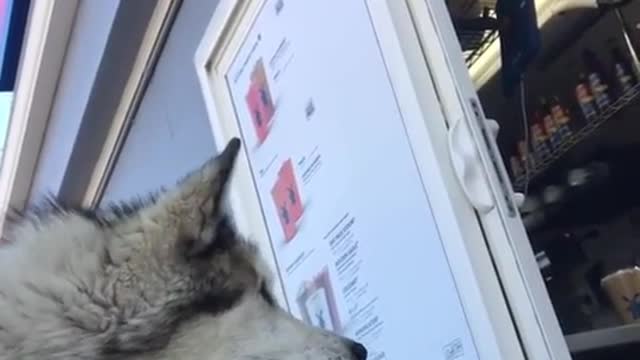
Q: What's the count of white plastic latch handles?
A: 1